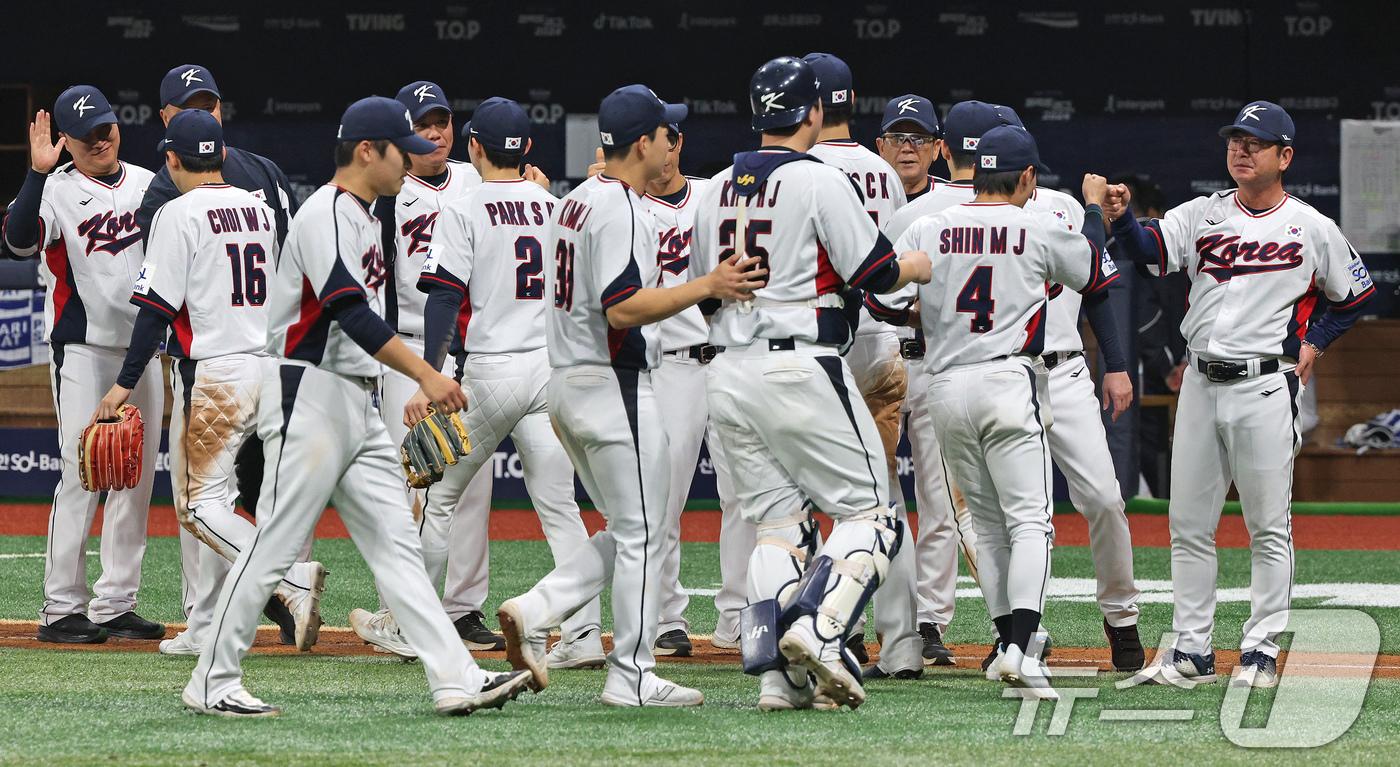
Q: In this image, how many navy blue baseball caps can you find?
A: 14